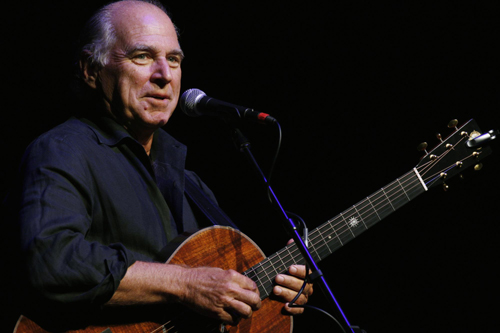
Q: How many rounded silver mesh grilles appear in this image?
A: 1